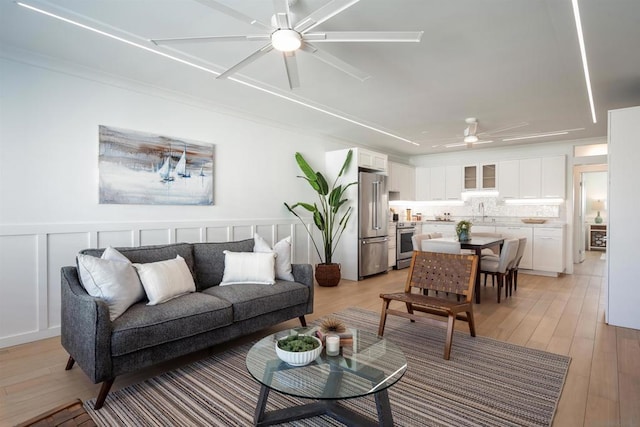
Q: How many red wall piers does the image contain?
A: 0